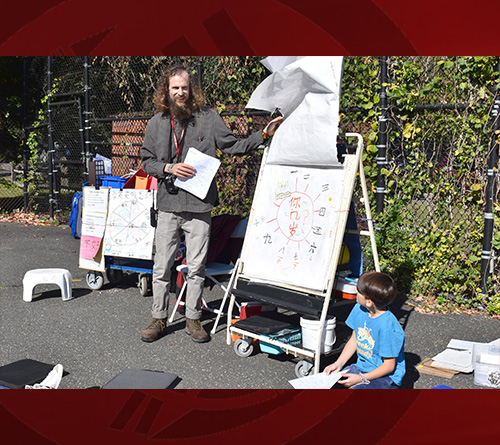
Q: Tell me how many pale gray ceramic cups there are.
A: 0